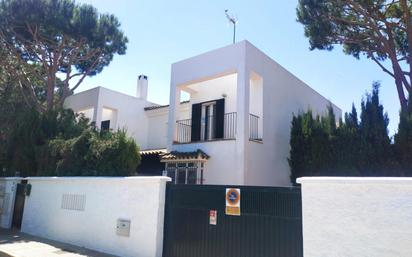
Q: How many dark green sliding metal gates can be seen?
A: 1